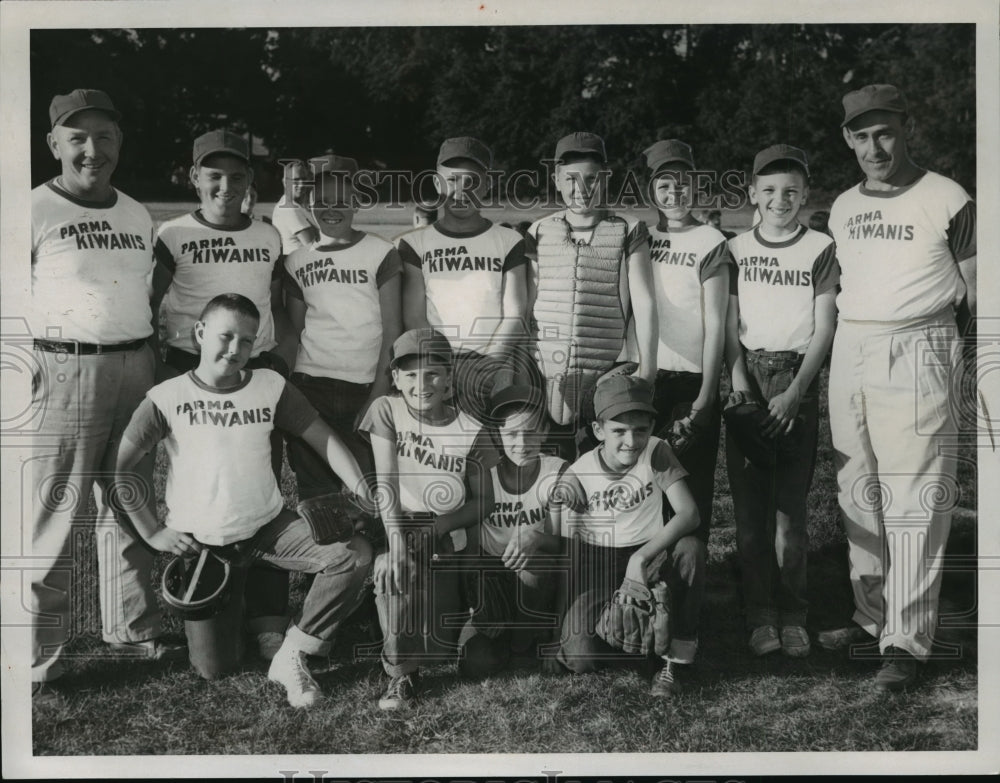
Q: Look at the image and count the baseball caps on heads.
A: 11